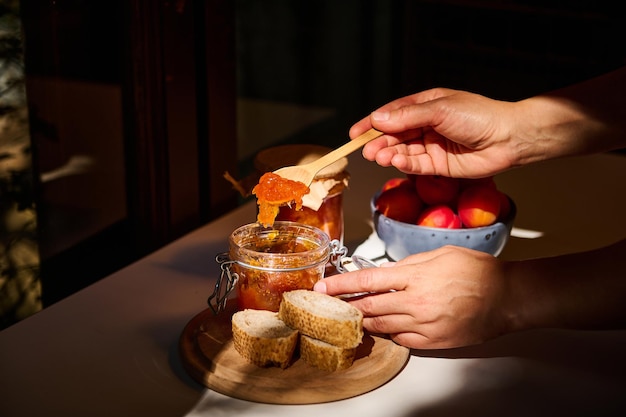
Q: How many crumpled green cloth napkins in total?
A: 0